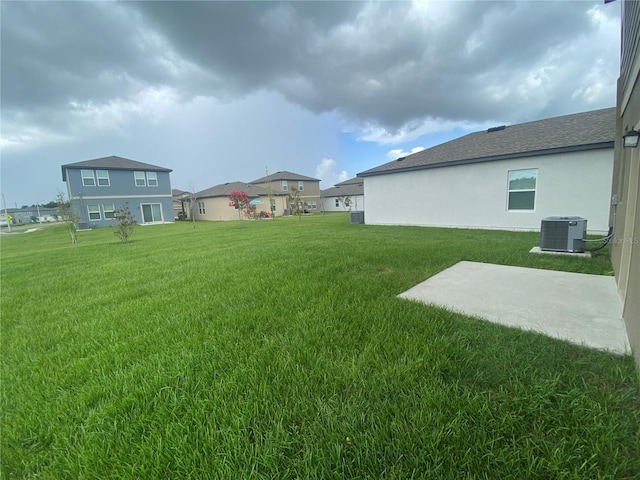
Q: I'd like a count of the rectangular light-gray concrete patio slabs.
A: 1